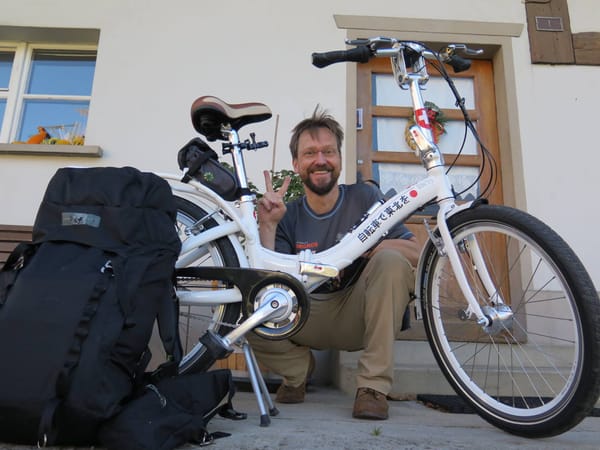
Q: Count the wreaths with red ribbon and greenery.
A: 1